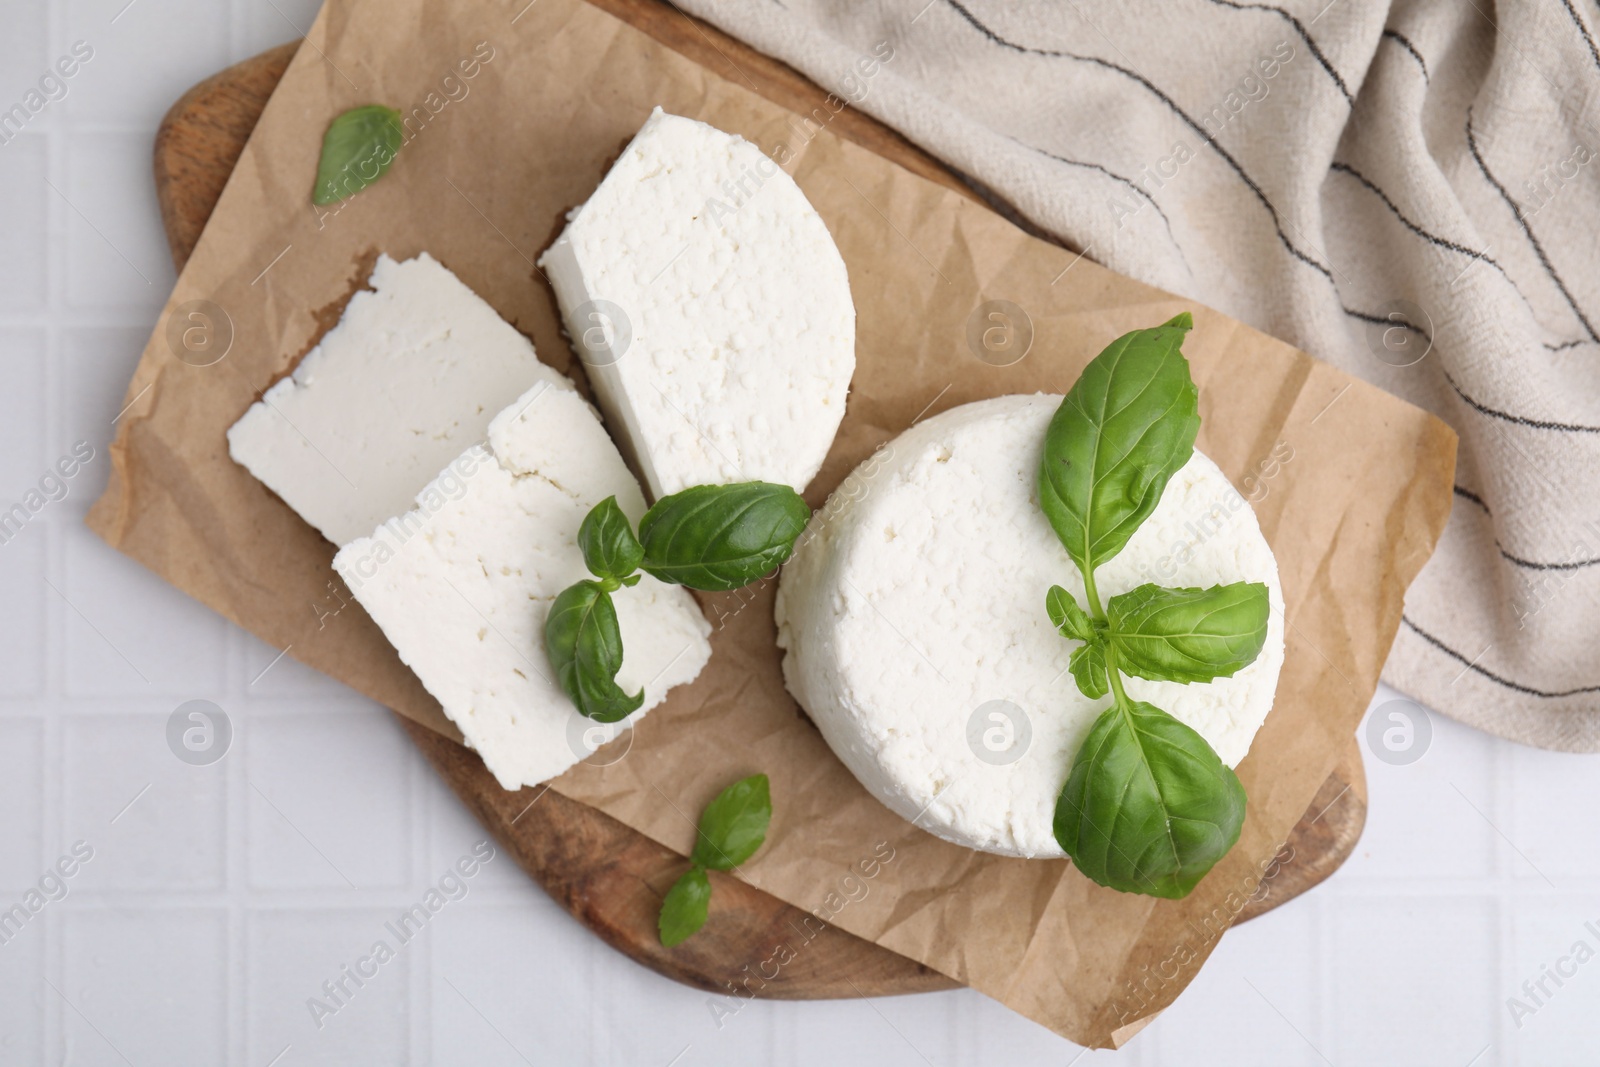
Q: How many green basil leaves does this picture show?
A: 11